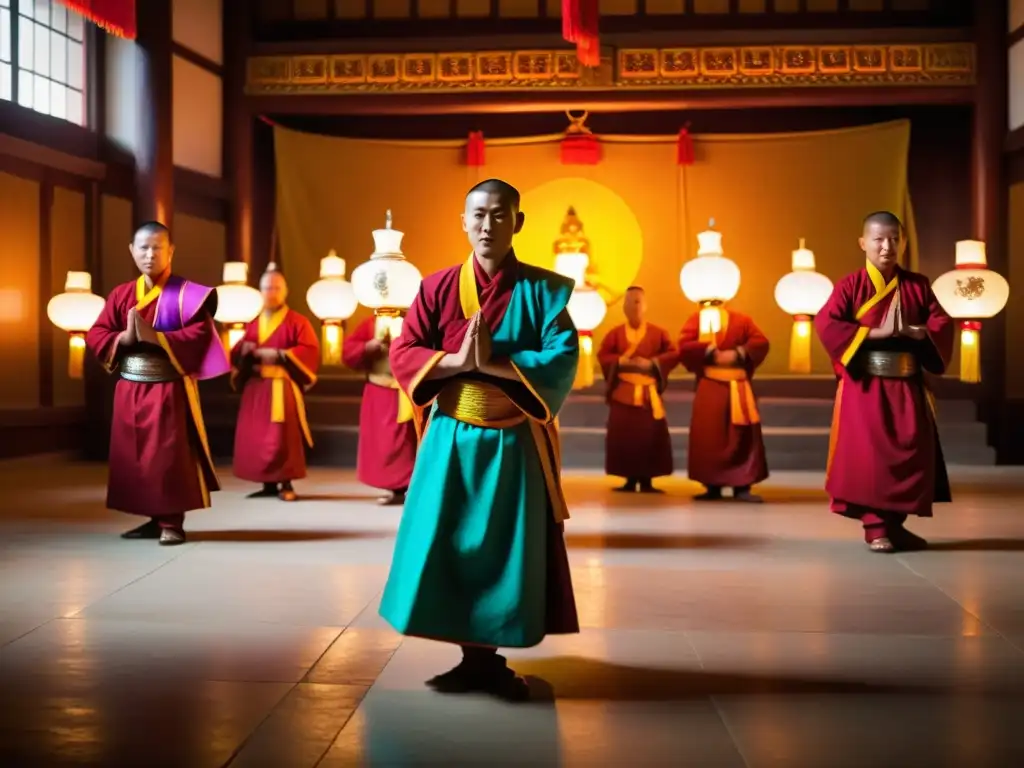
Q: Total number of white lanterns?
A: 8